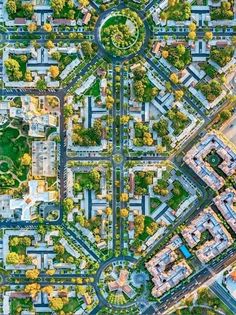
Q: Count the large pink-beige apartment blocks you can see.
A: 4